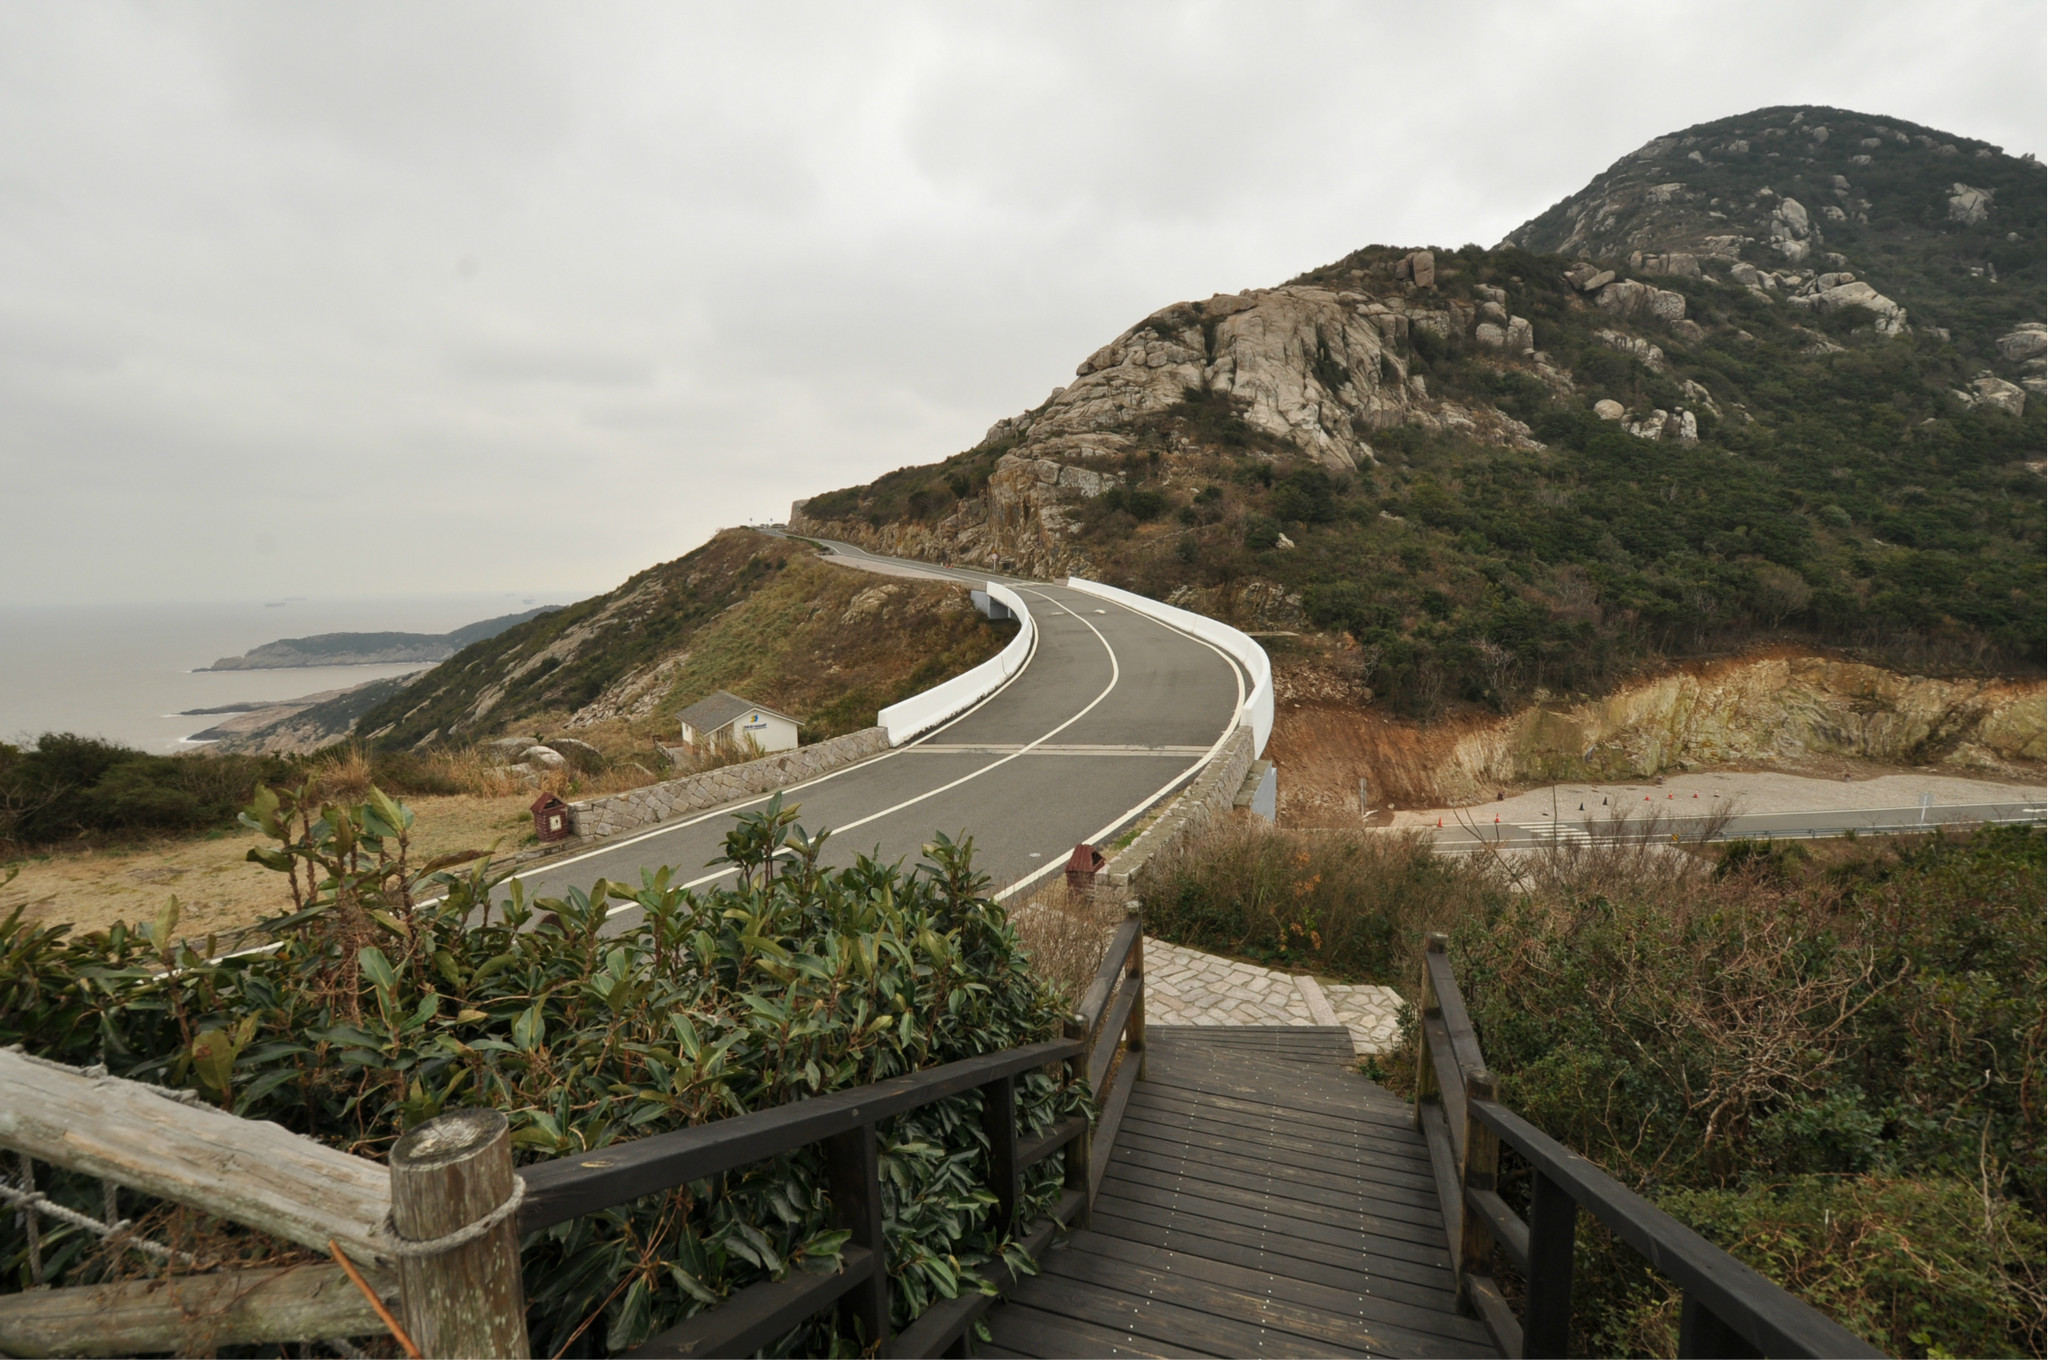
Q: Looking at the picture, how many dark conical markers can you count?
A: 2